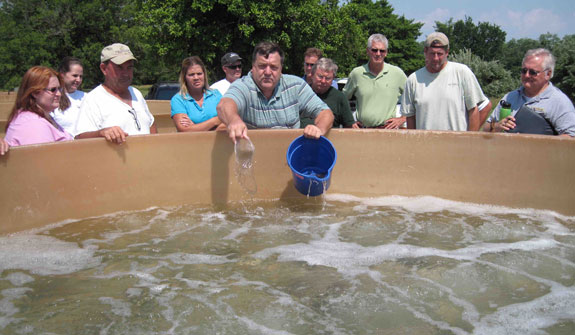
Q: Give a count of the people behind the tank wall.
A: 11